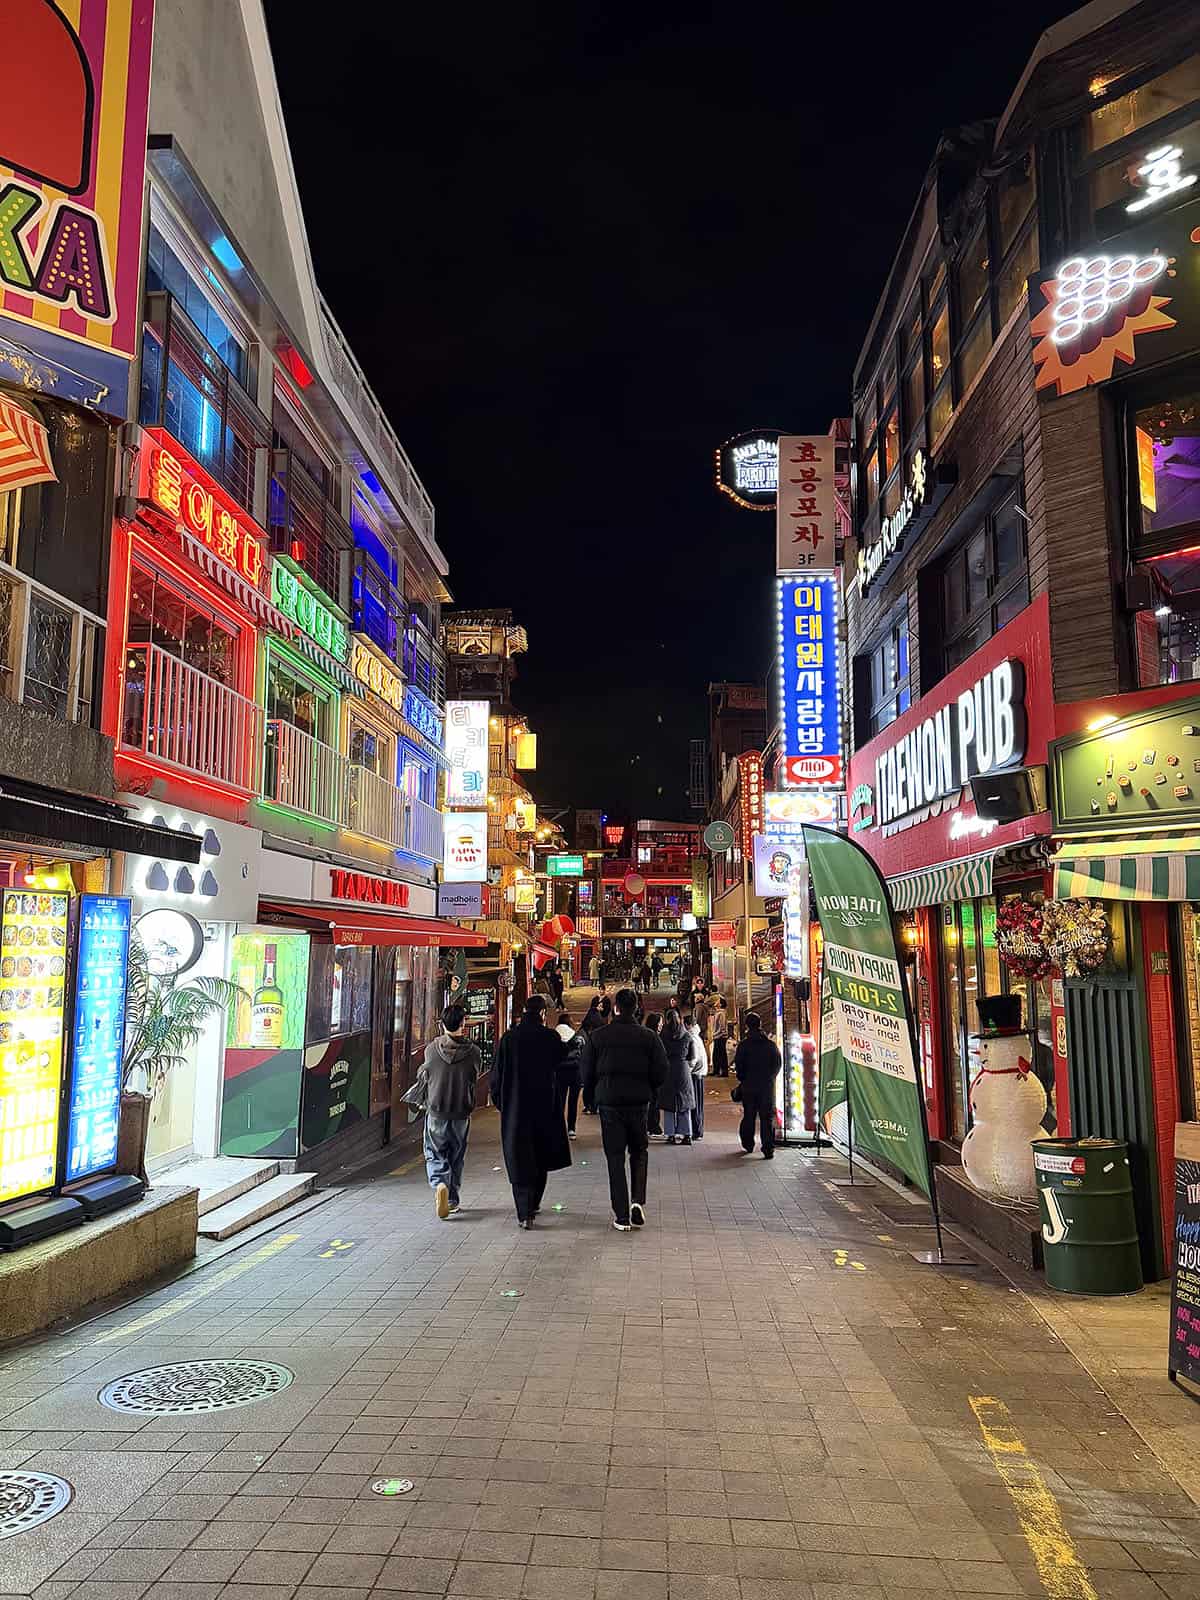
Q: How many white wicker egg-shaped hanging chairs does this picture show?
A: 0